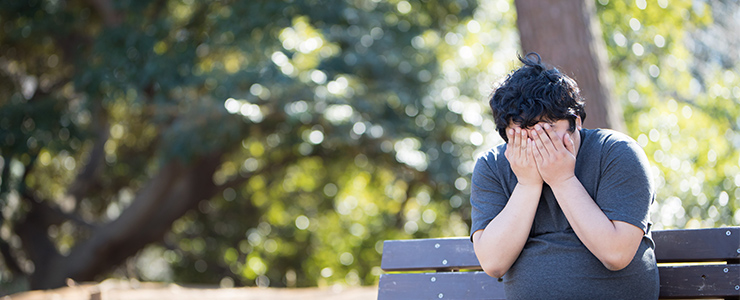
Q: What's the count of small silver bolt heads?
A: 8